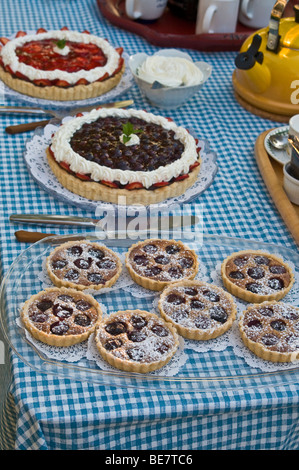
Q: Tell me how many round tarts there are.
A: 9